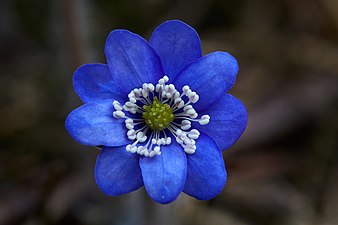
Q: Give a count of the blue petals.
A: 9